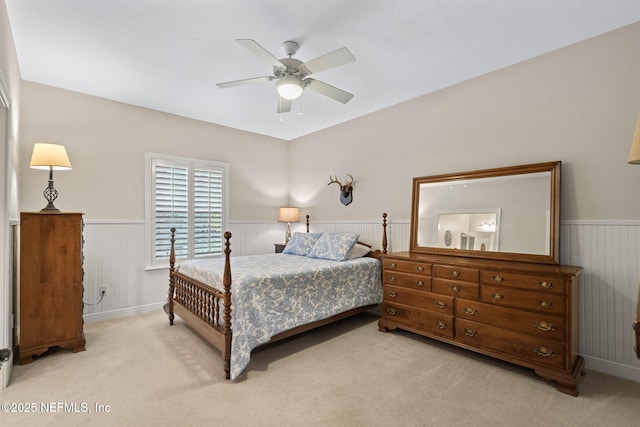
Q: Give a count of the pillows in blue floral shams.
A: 2